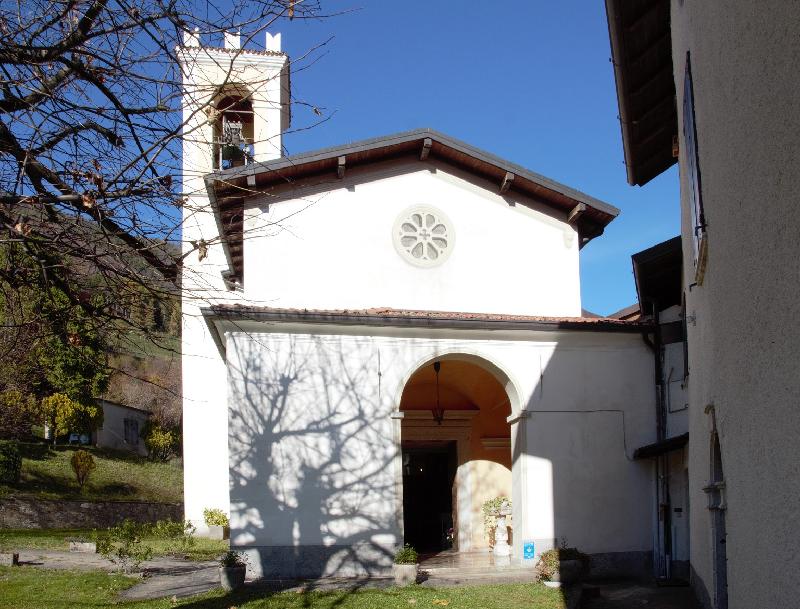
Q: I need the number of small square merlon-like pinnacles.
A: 3